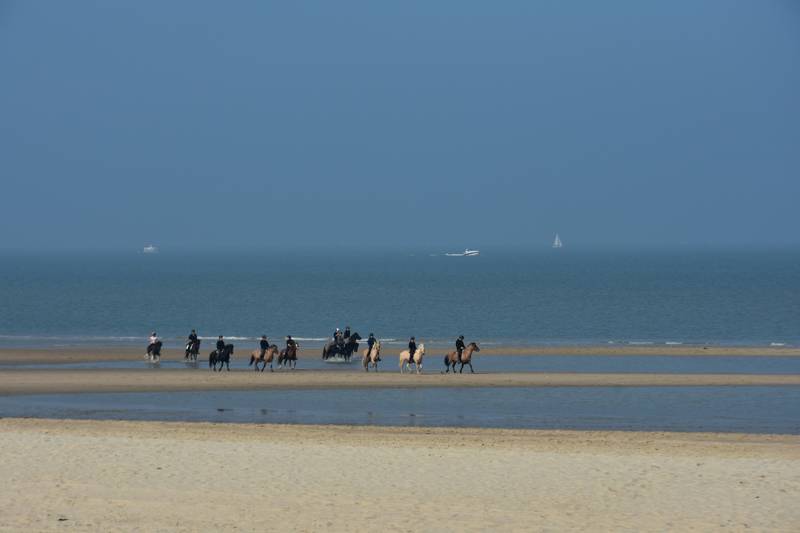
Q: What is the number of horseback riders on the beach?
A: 10